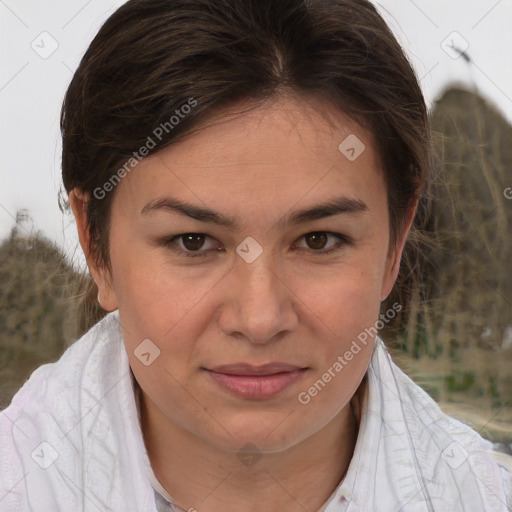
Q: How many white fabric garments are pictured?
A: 1